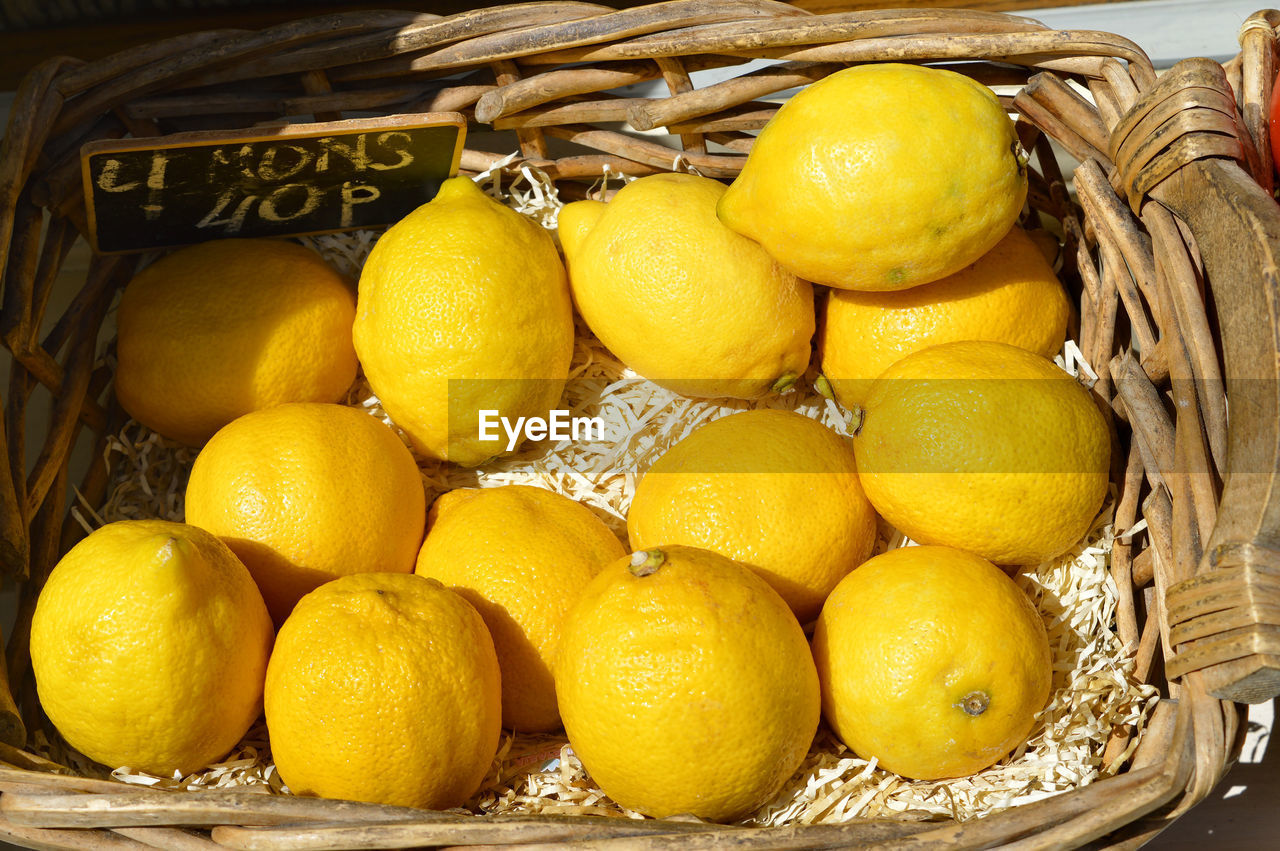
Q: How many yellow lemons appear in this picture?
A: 13